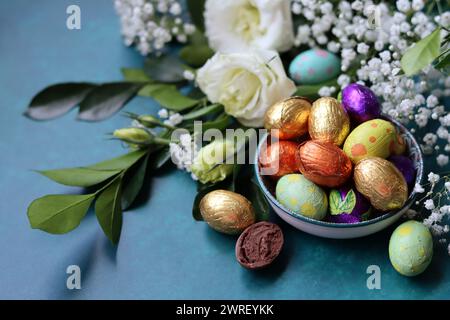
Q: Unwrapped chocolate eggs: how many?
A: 1